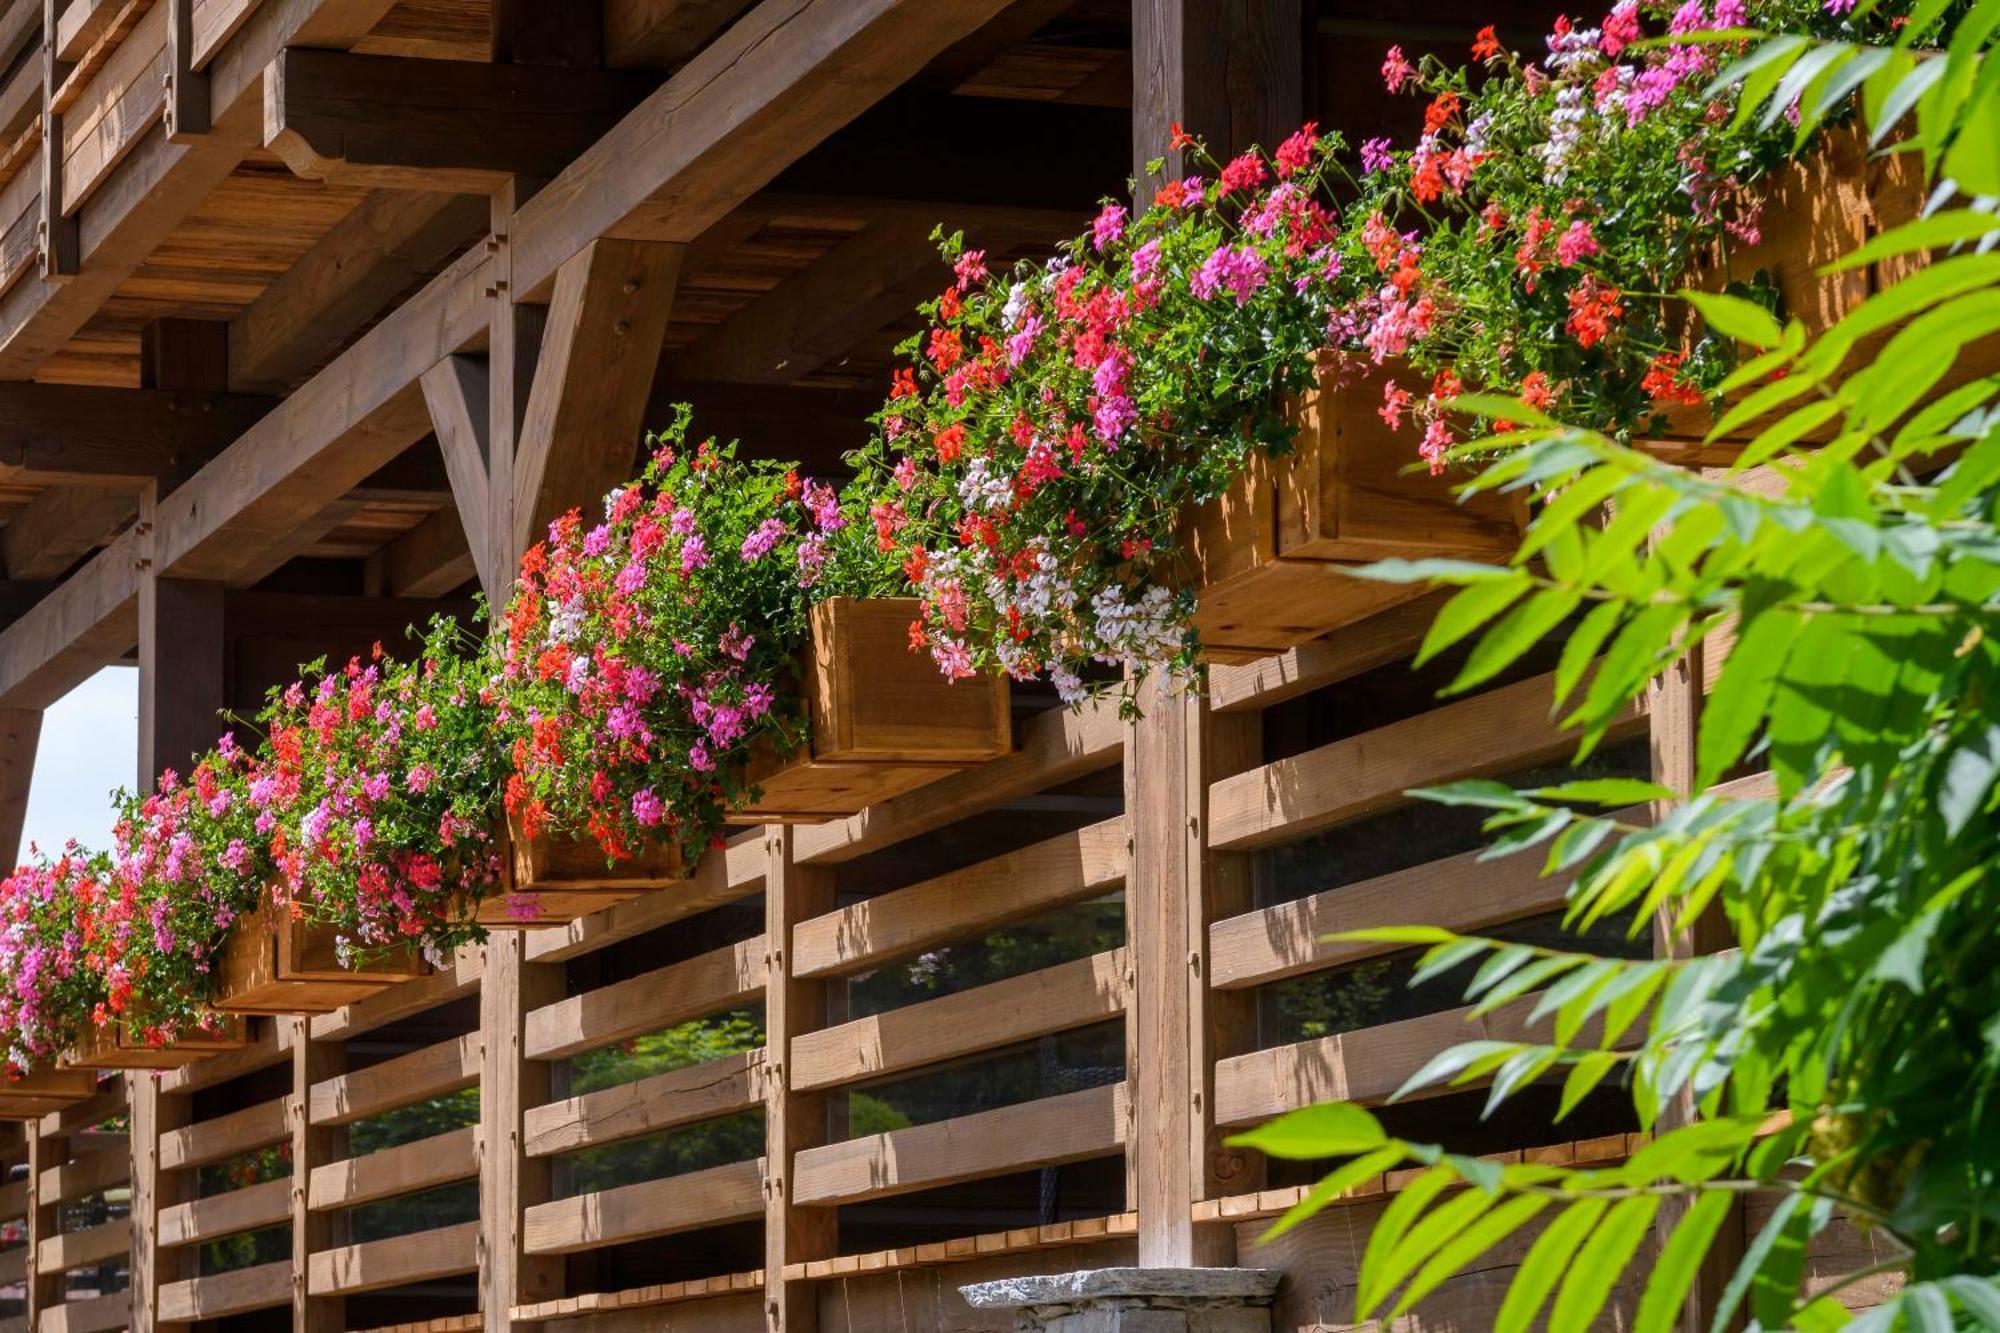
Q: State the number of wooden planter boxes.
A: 7